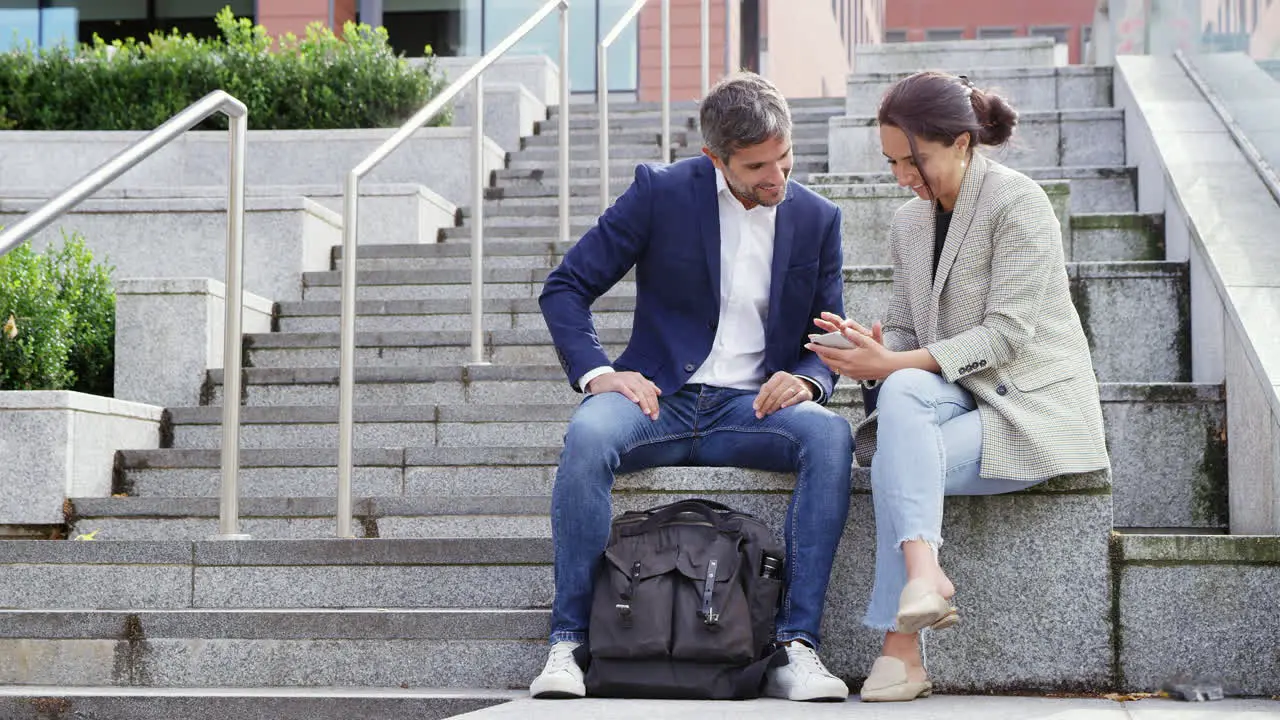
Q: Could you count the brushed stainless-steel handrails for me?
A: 3